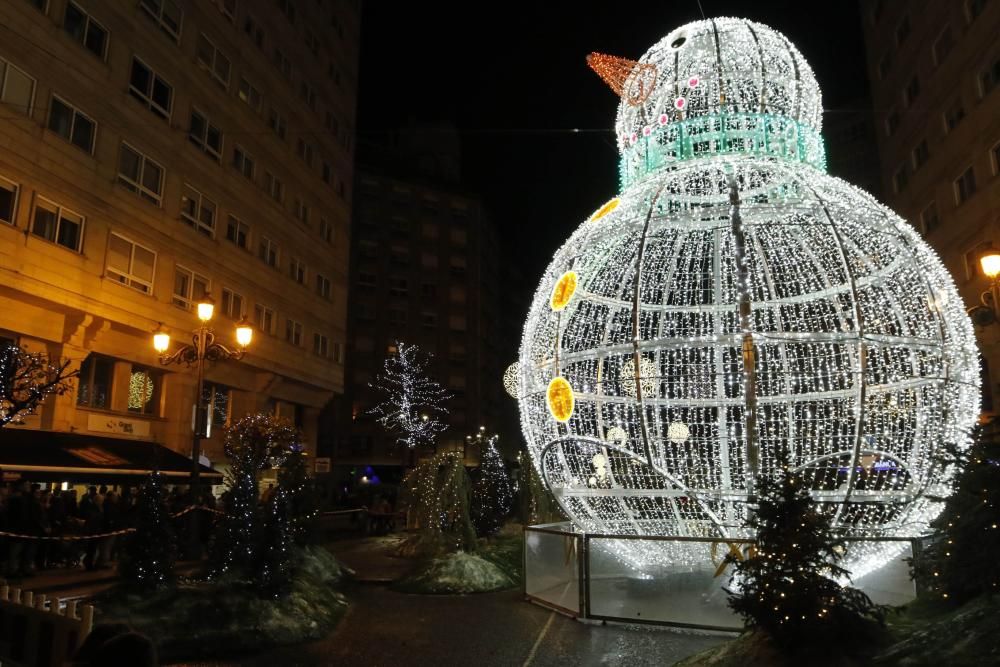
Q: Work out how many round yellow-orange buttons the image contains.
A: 3